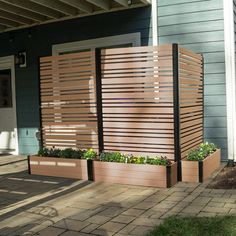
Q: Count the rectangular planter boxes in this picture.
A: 3